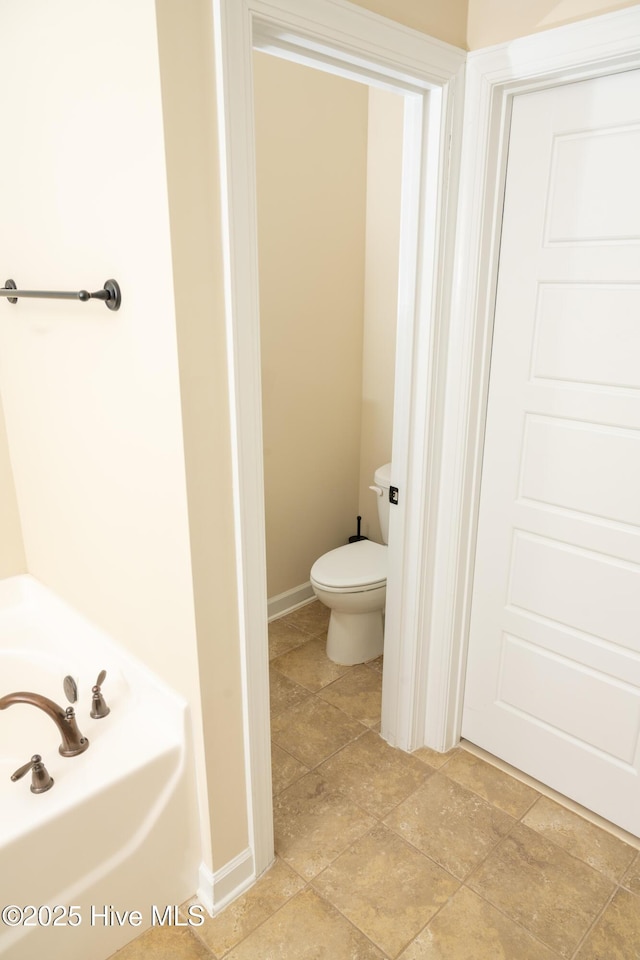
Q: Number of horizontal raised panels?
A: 5